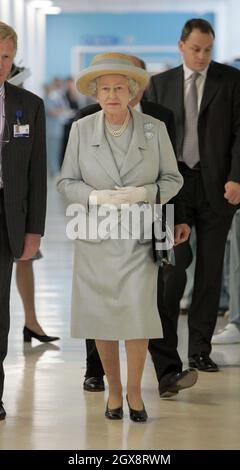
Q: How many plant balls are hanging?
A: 0